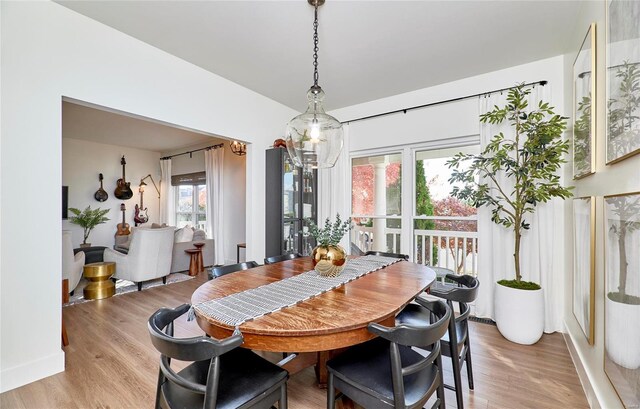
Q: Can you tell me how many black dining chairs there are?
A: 6